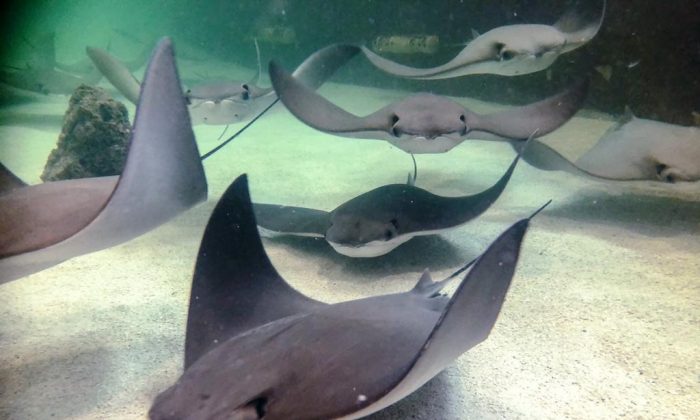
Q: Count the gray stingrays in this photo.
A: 7